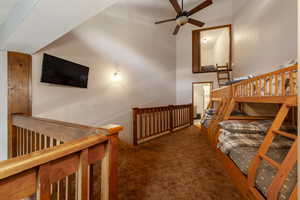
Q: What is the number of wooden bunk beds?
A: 2